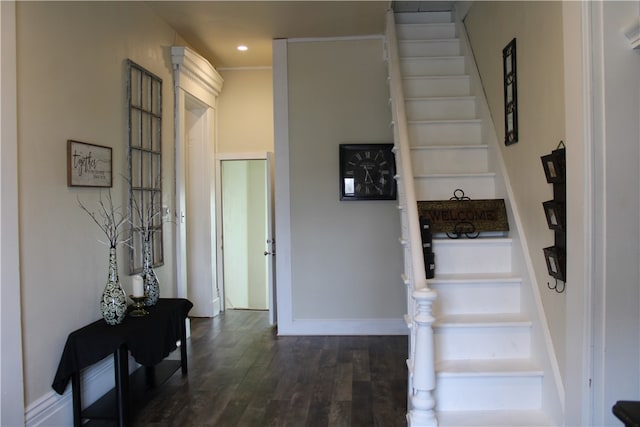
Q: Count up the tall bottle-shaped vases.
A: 2